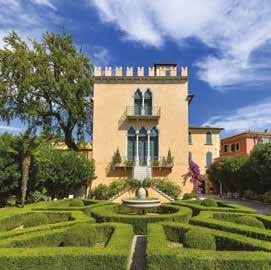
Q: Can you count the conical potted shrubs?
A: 2